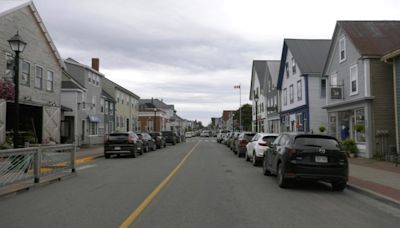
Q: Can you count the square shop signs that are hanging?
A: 1